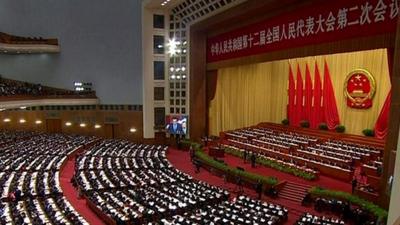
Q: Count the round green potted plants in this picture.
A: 5